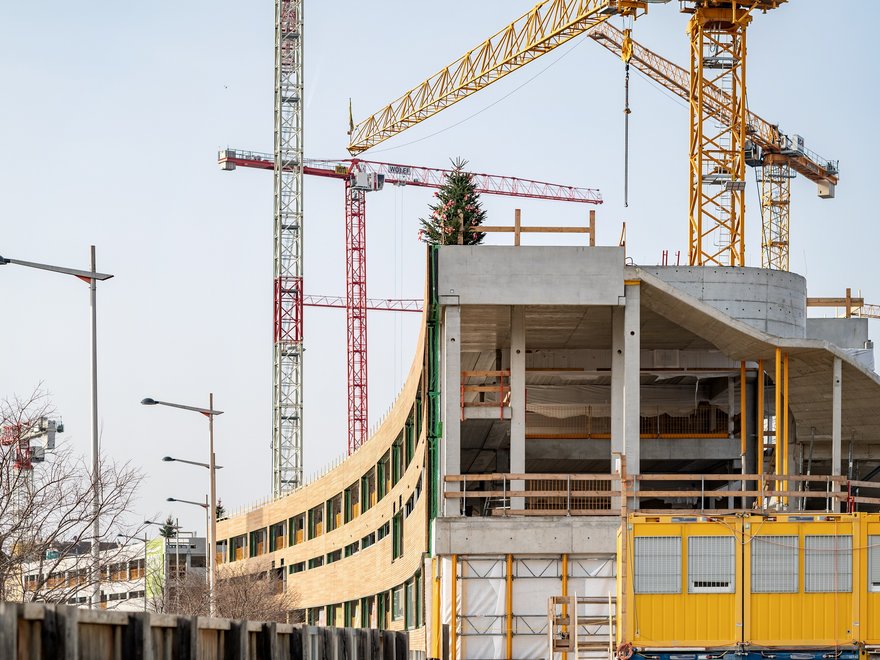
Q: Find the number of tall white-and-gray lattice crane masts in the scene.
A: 1